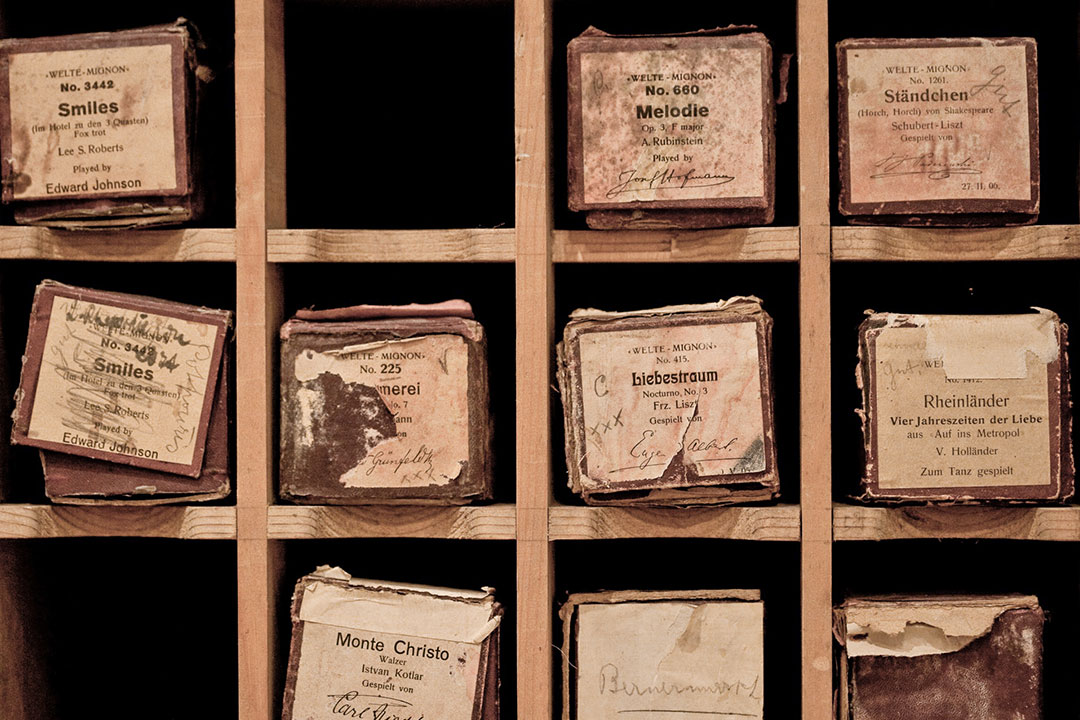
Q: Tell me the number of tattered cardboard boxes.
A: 10